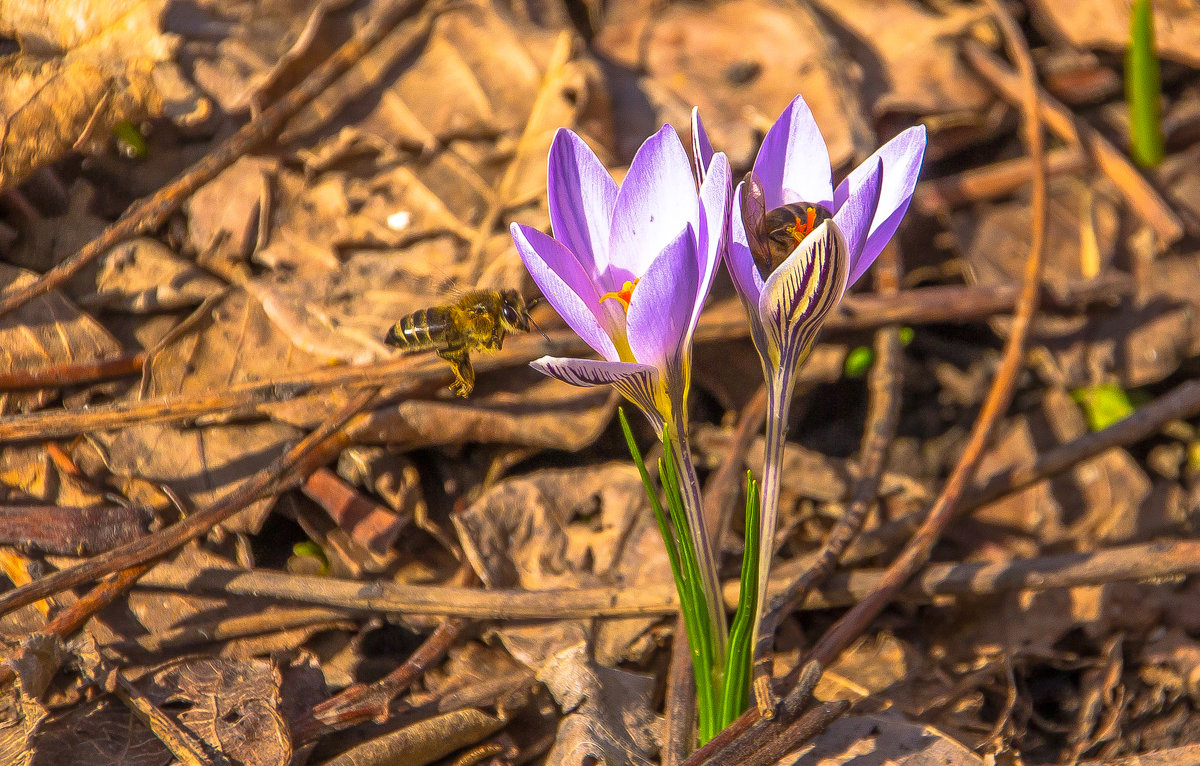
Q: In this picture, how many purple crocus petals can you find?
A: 12